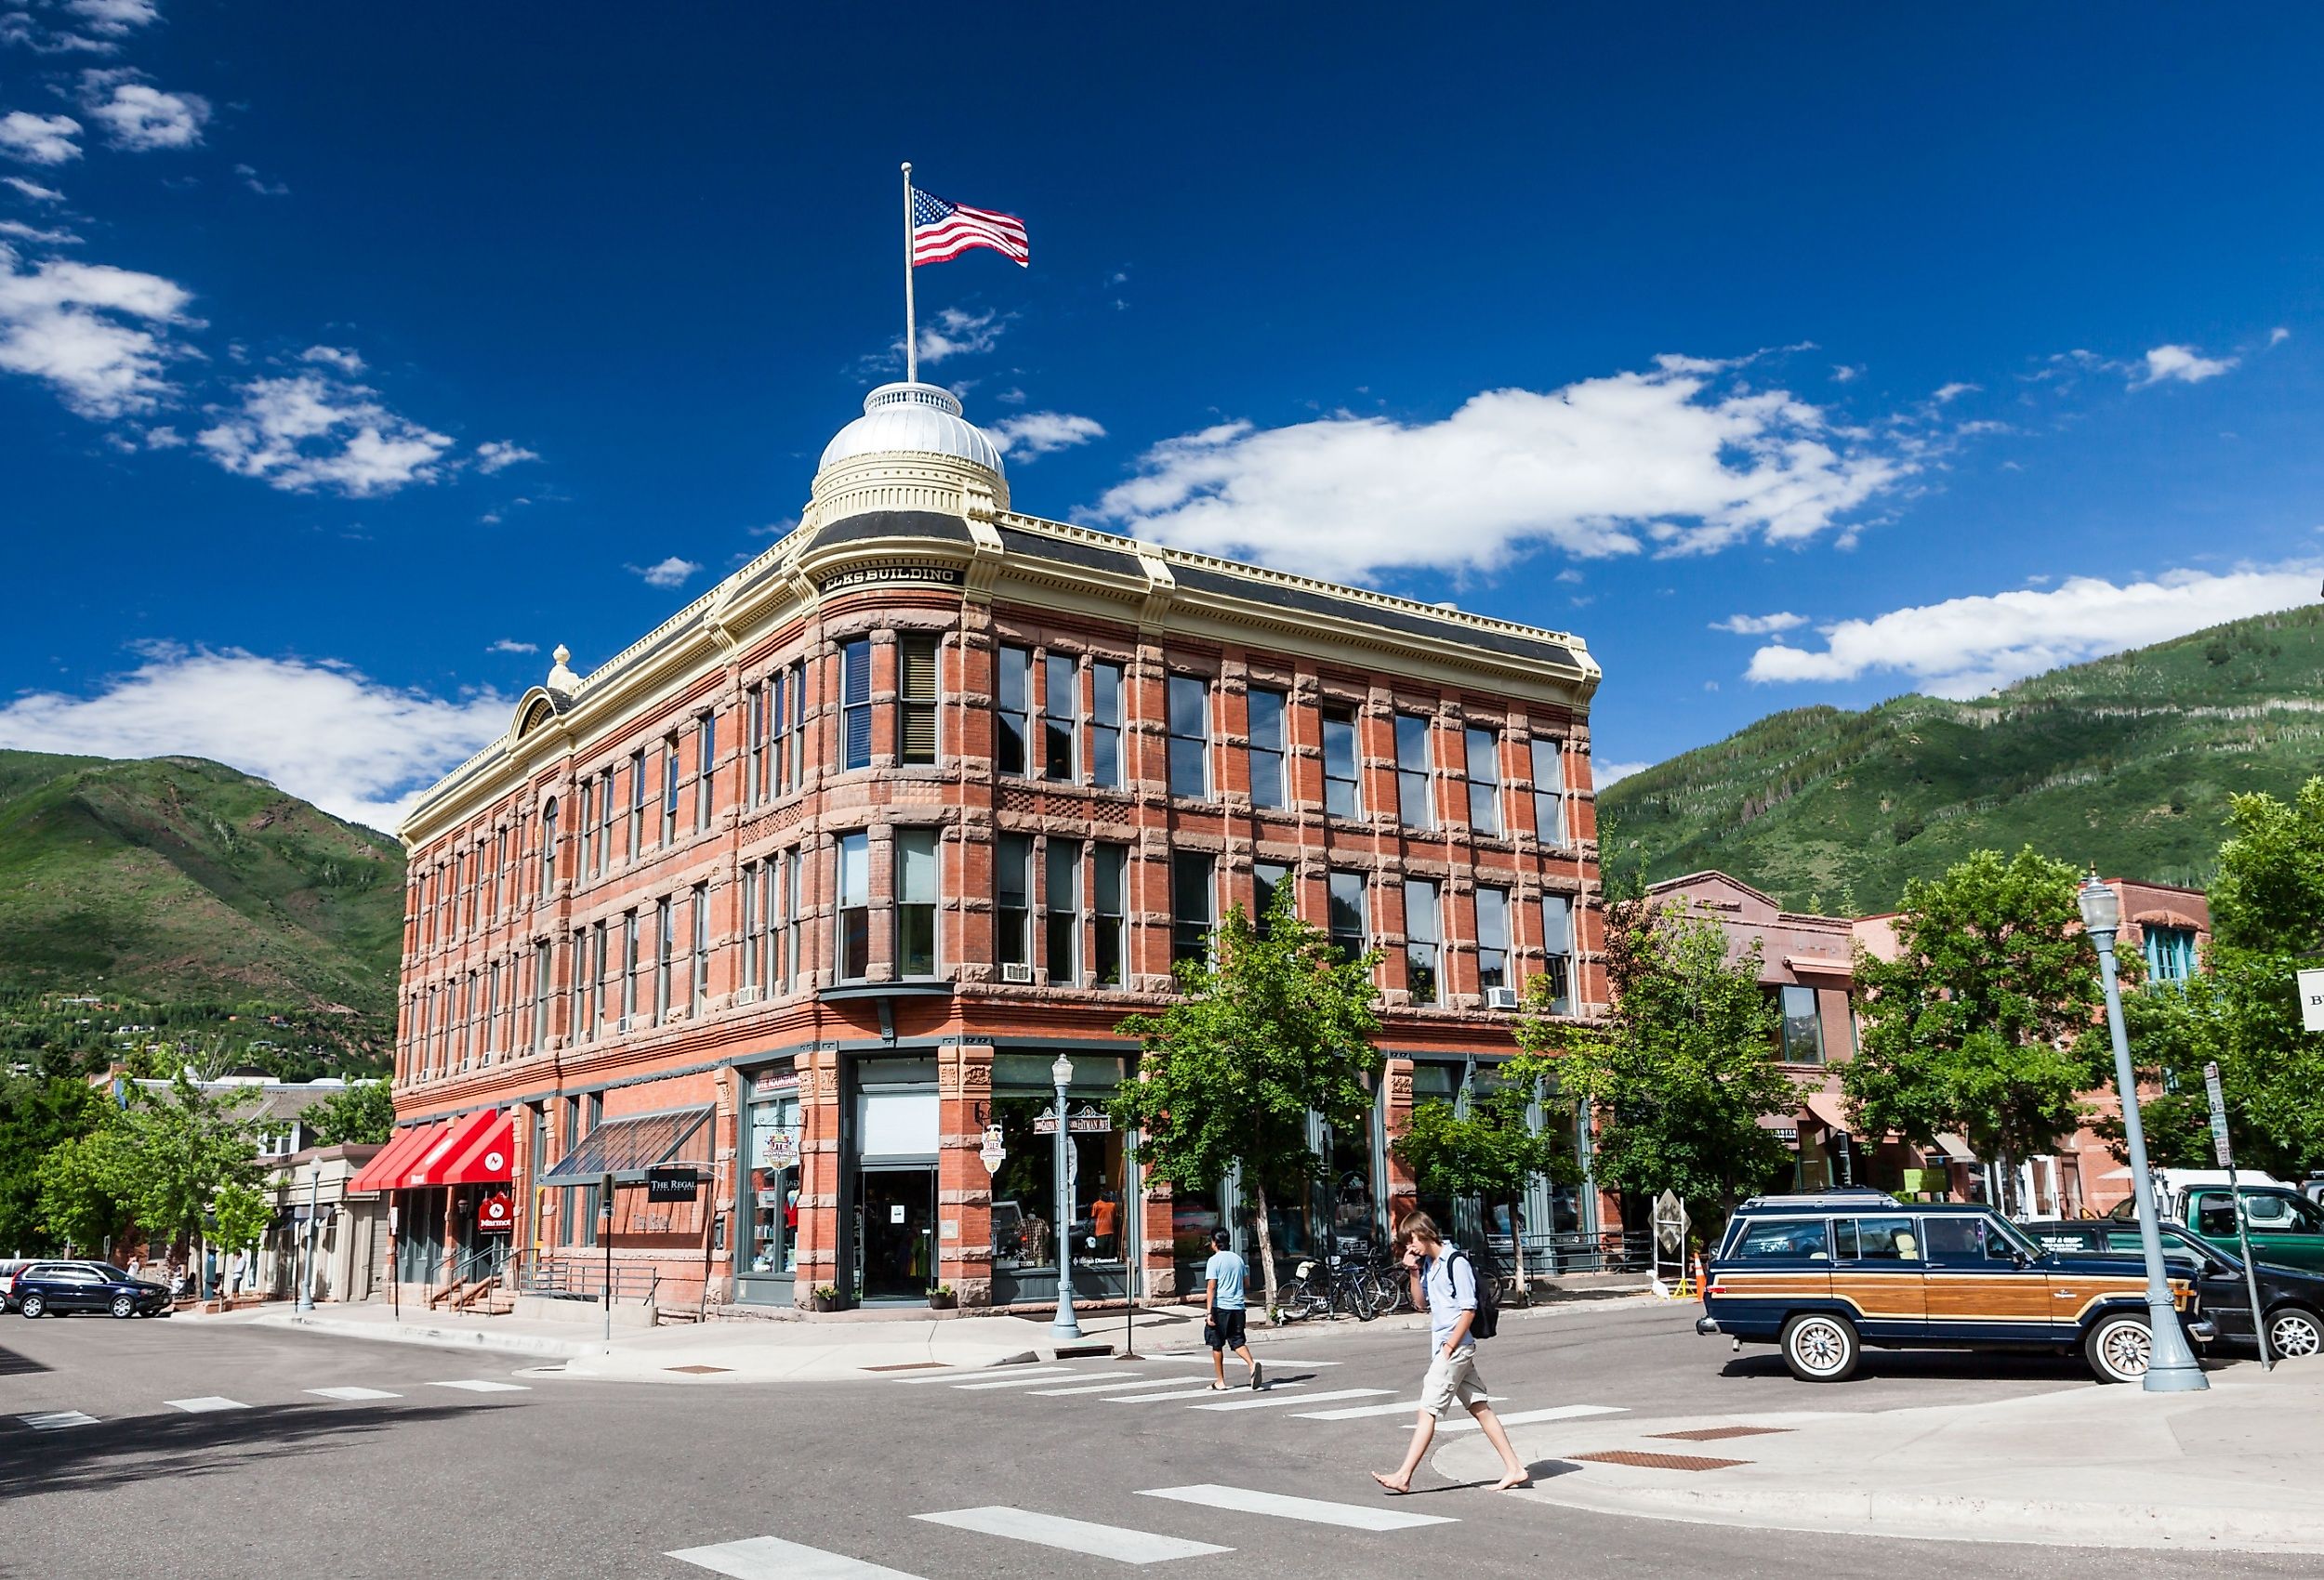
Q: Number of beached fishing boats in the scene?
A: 0